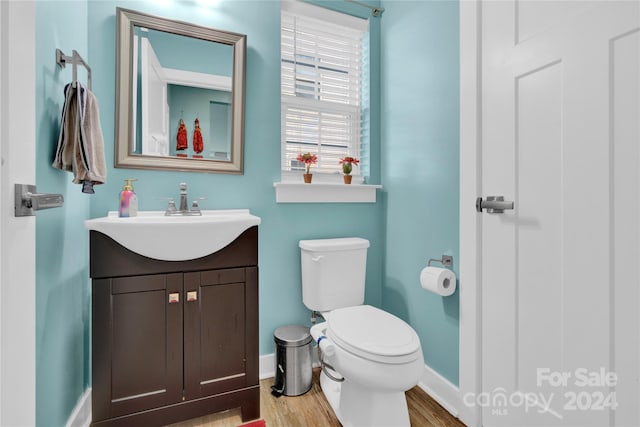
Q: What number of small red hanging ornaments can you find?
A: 2